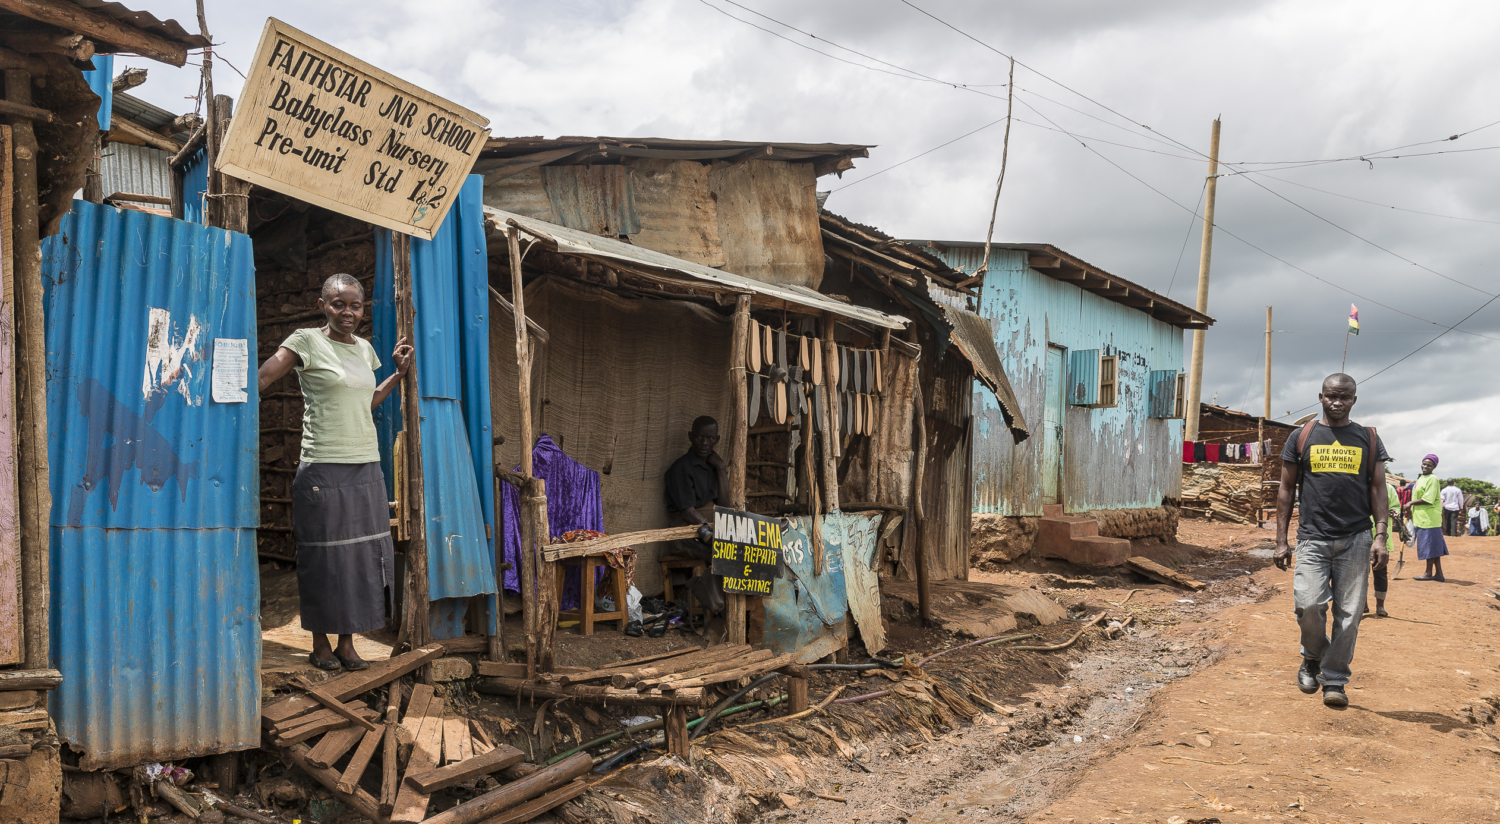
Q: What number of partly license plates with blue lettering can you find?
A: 0